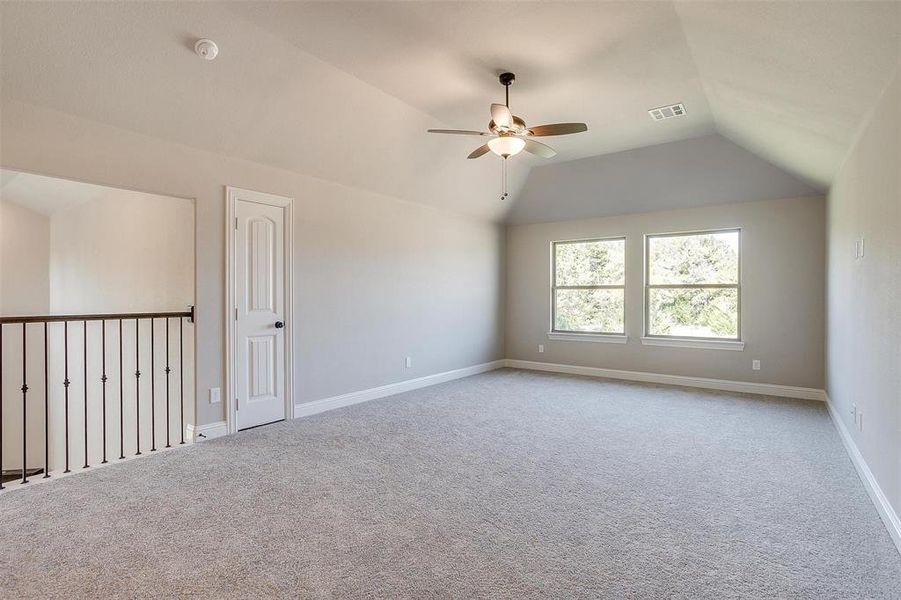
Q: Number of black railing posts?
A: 11